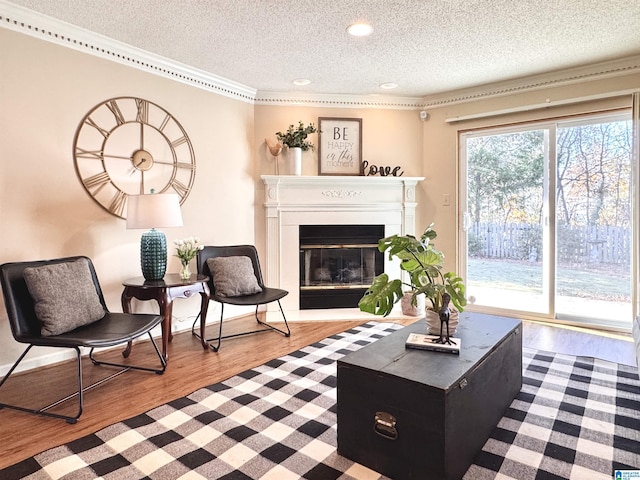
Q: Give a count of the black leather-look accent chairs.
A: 2